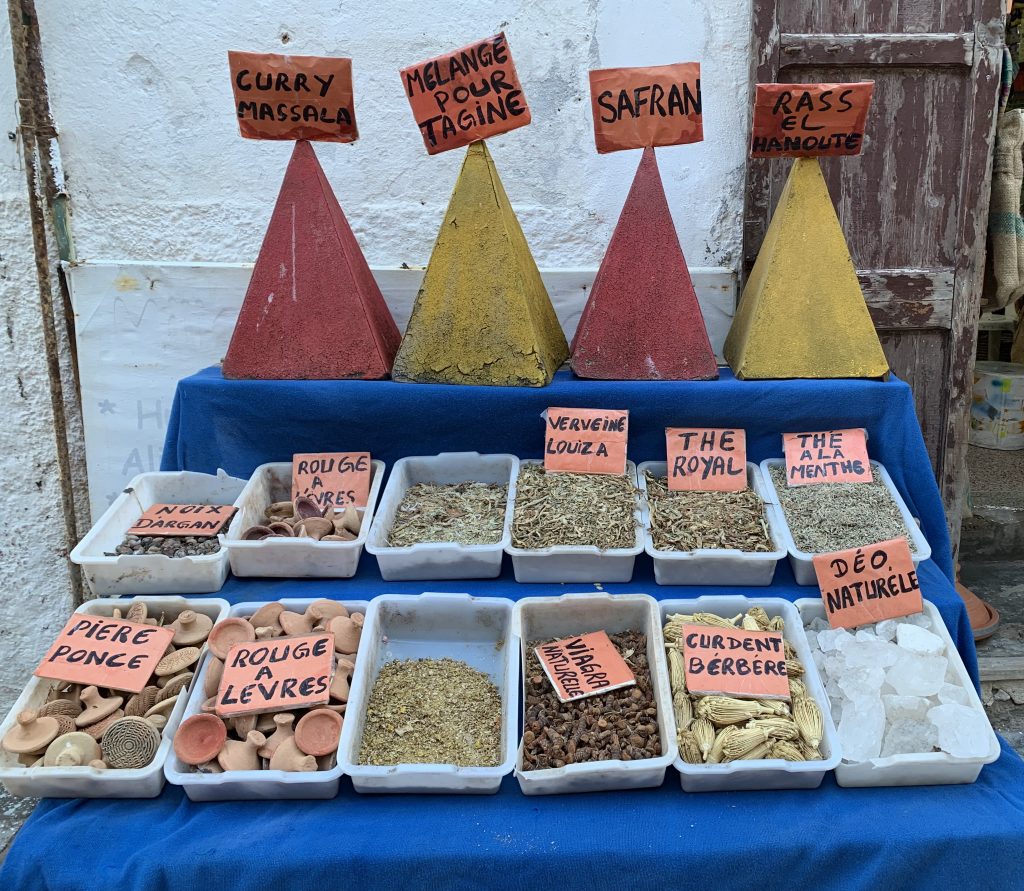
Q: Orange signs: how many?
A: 14